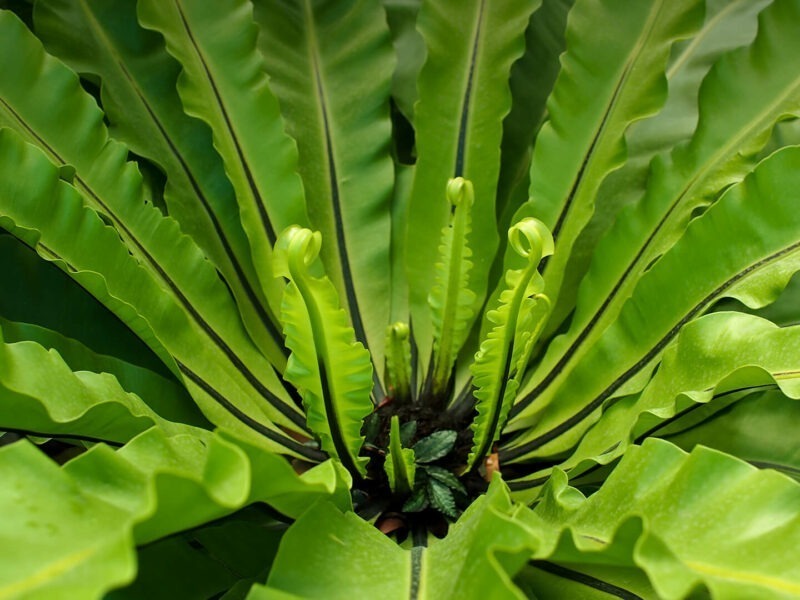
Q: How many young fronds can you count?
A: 6